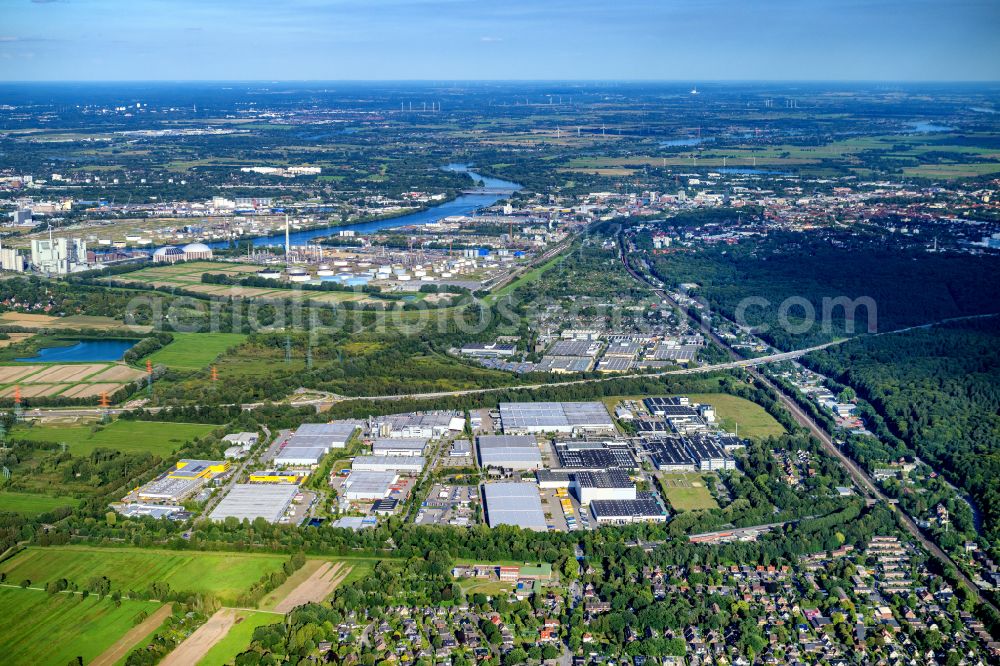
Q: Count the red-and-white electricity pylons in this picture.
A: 4